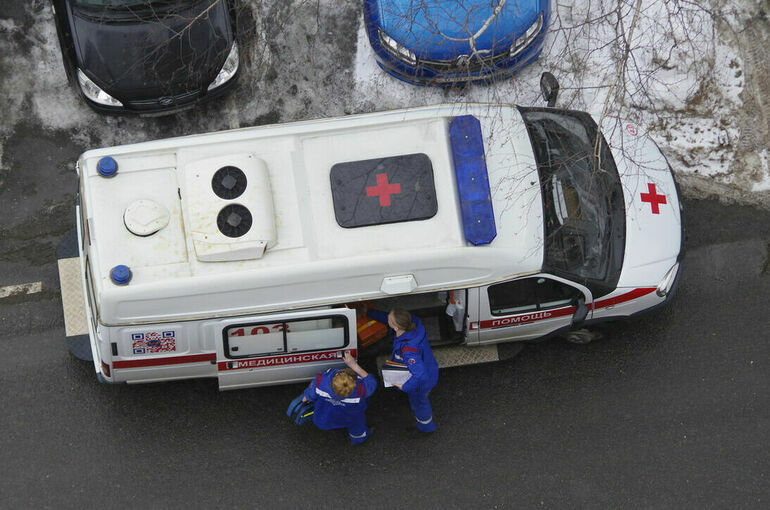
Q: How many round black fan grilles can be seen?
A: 2